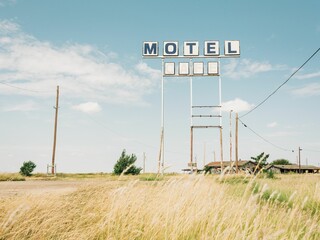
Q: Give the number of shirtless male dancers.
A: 0